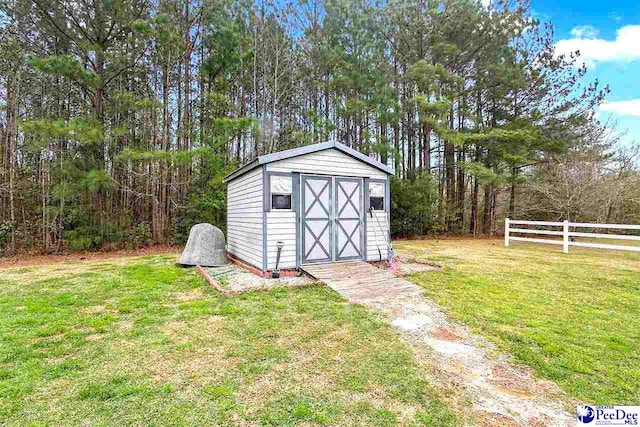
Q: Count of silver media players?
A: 0